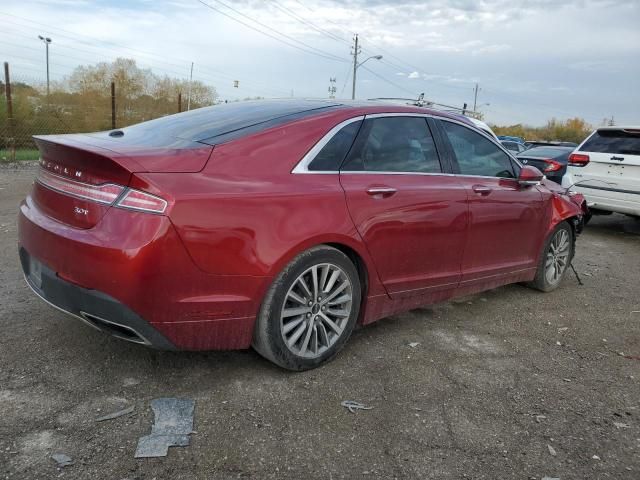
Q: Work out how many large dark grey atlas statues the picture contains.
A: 0